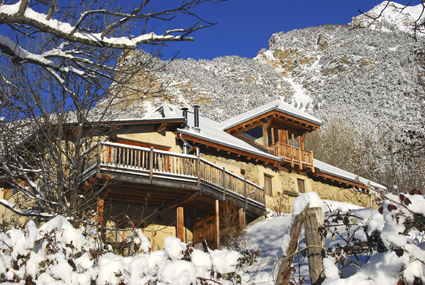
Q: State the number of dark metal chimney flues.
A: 2